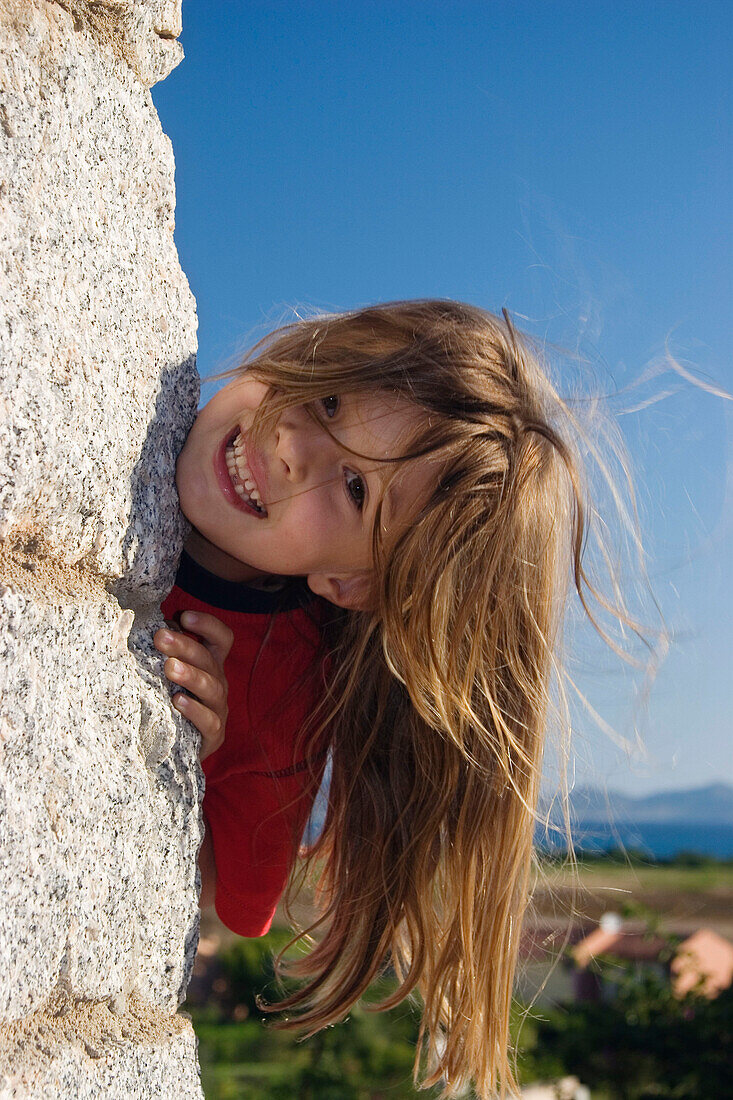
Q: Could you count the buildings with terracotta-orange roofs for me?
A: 2